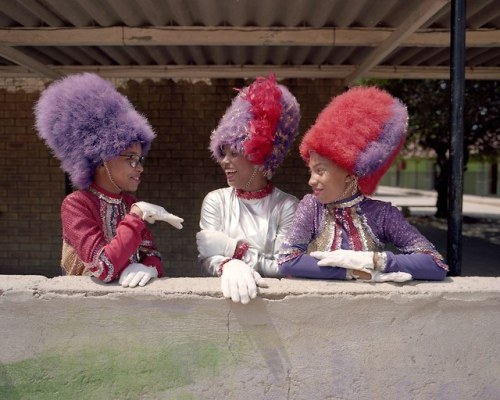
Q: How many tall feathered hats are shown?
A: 3